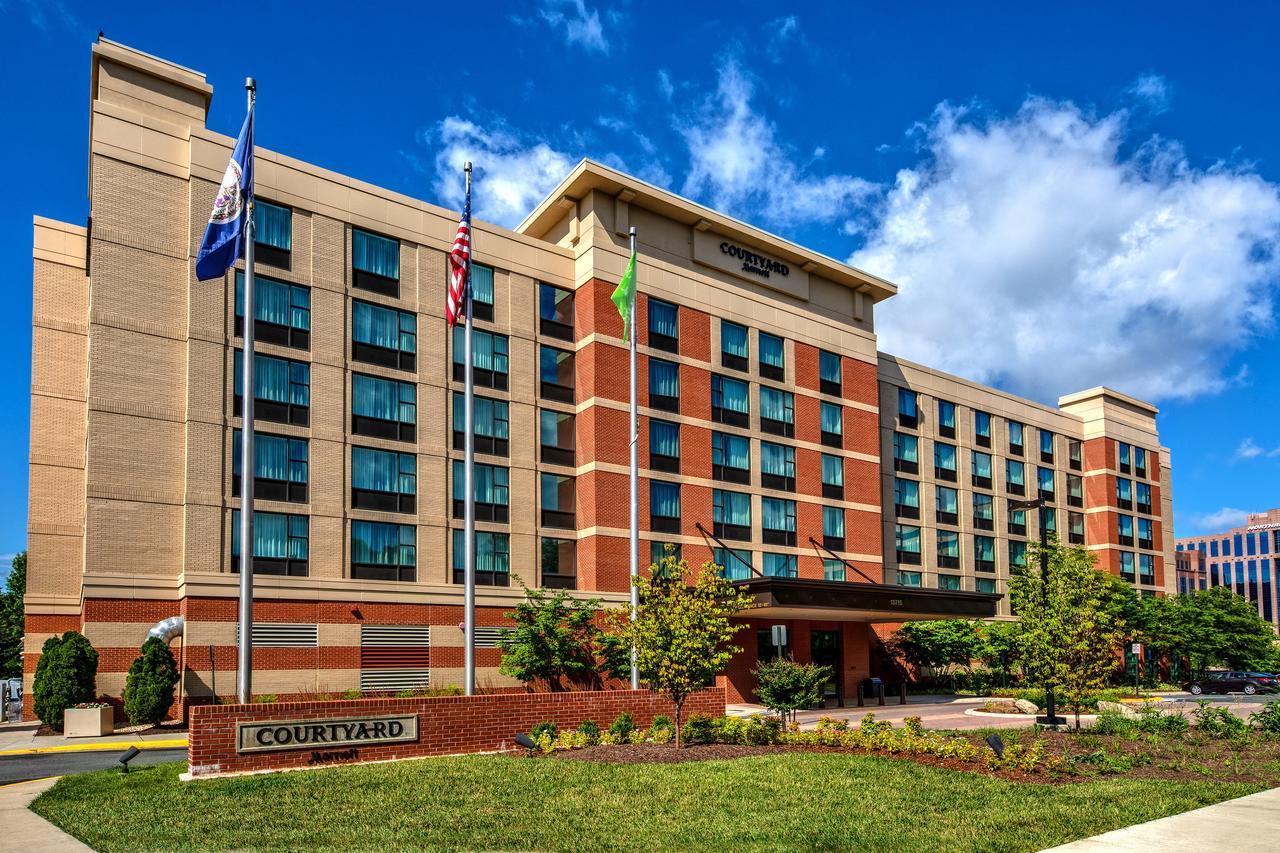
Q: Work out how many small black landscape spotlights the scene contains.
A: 3